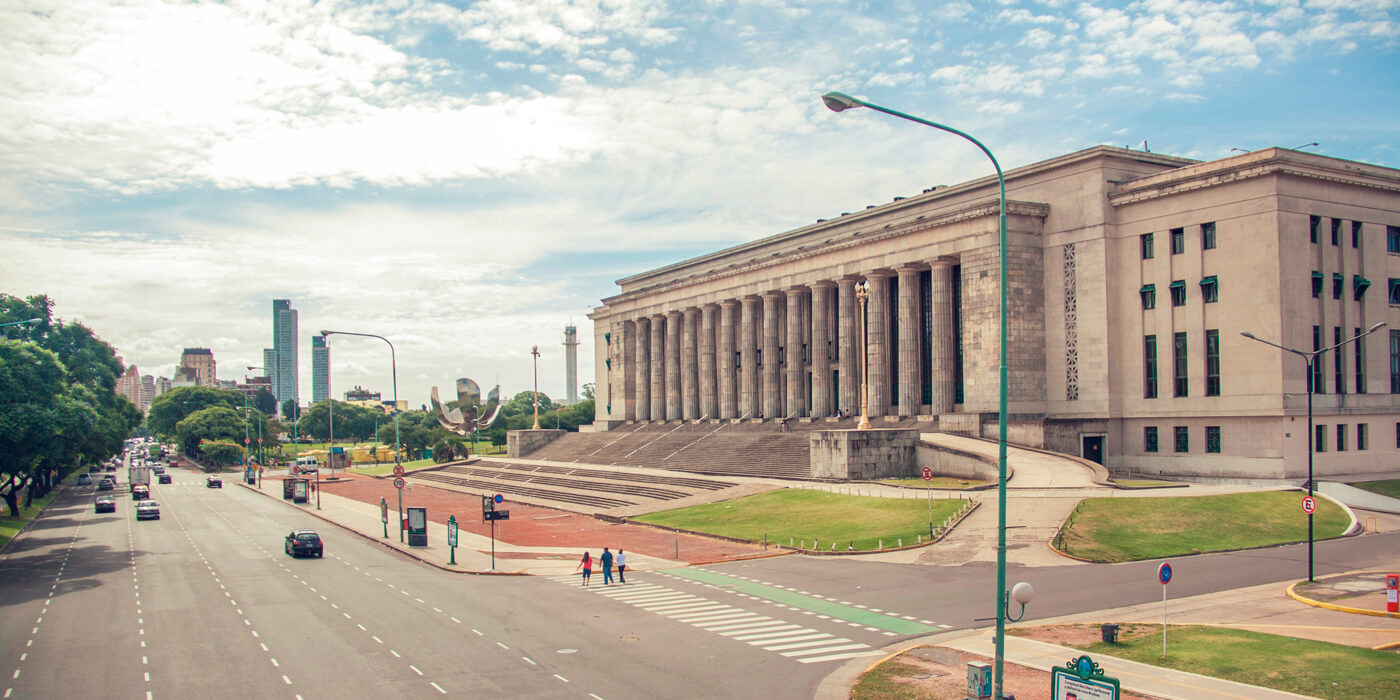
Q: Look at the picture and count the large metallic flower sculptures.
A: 1